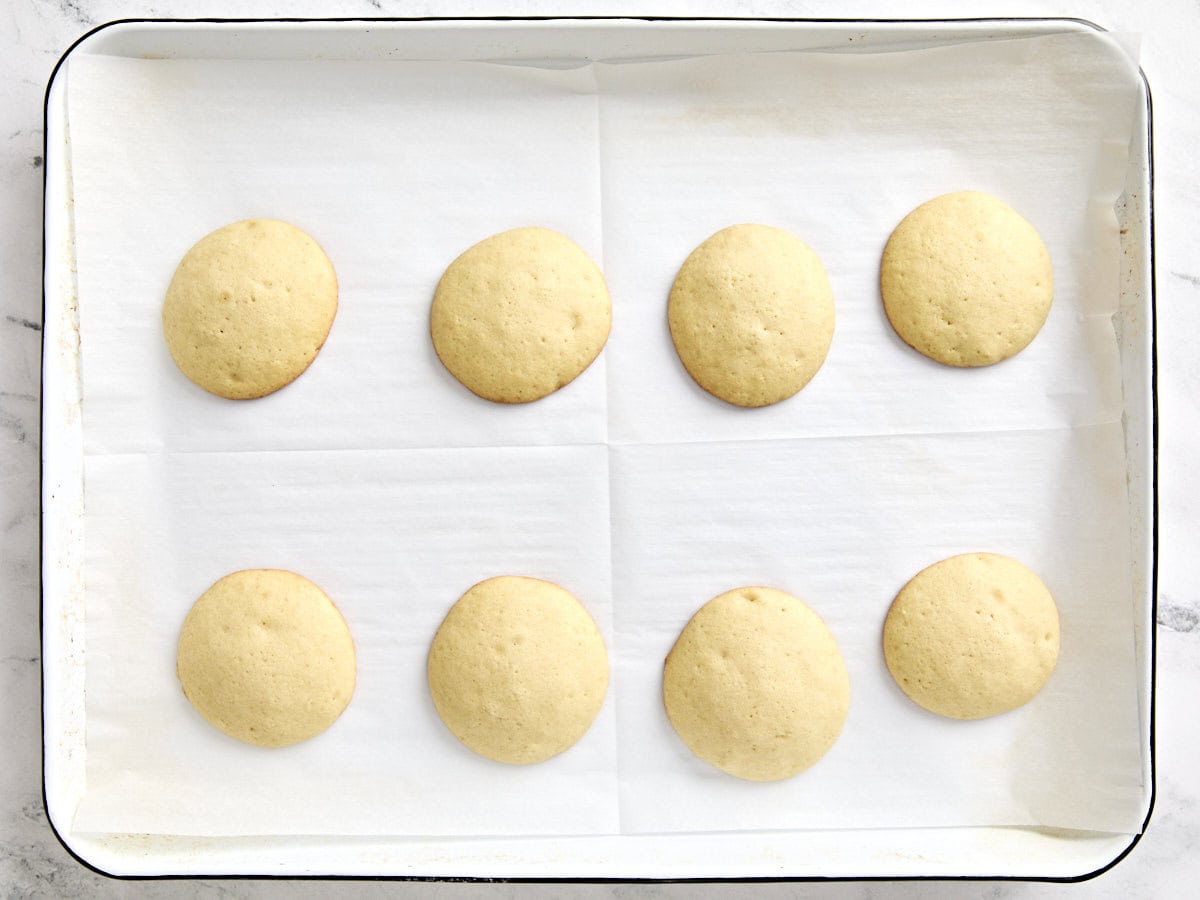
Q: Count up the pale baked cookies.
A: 8